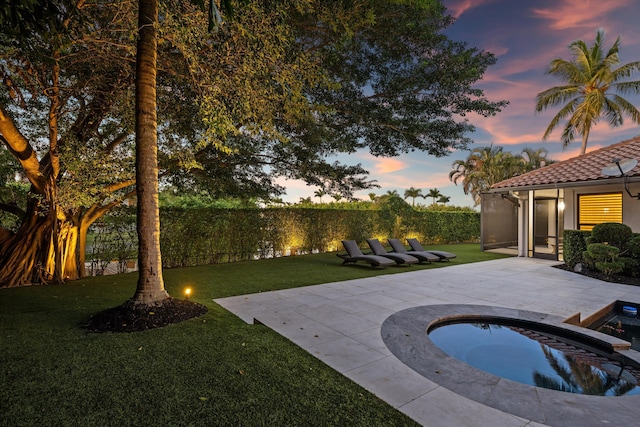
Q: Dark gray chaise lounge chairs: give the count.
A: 4